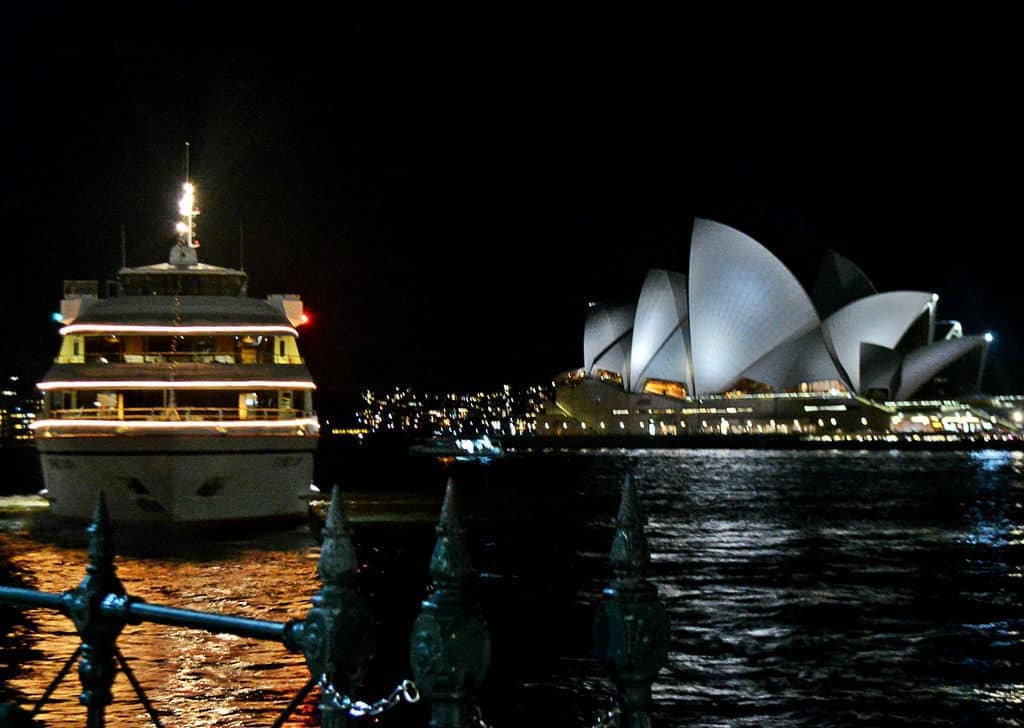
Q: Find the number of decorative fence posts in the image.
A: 4